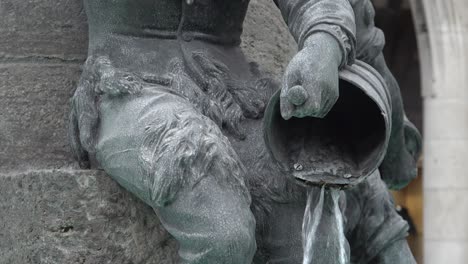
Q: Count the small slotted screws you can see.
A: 2